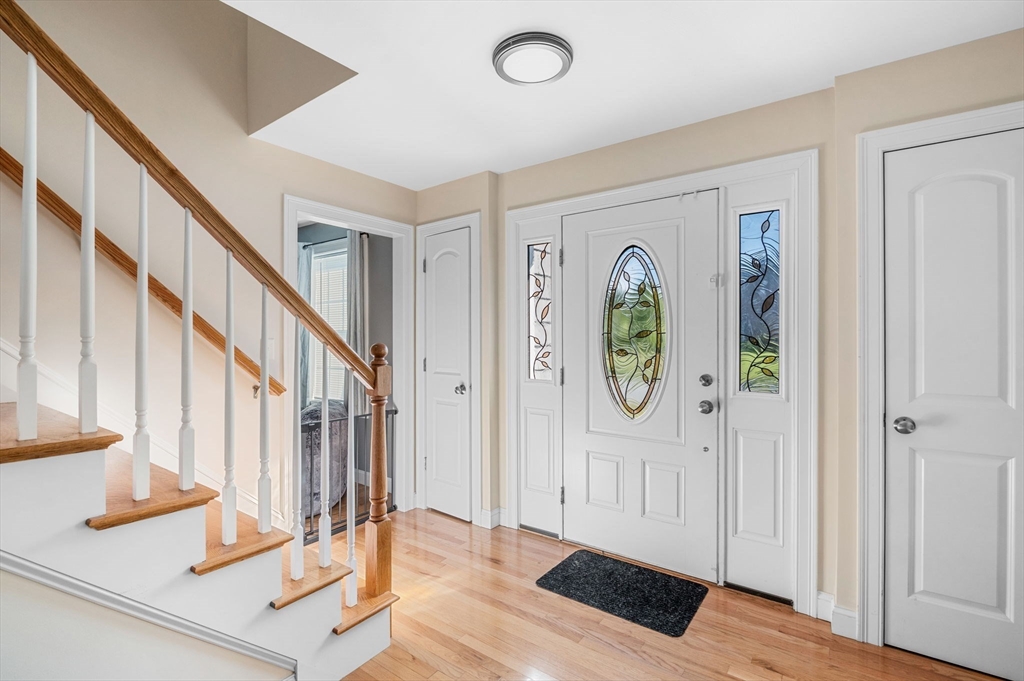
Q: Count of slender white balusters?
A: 9